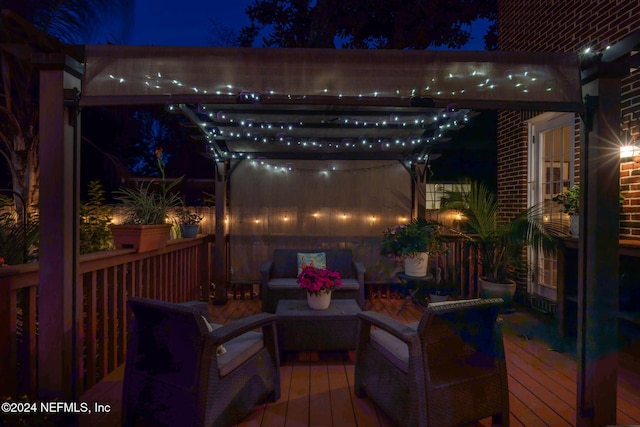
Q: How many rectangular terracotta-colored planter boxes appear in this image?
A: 1